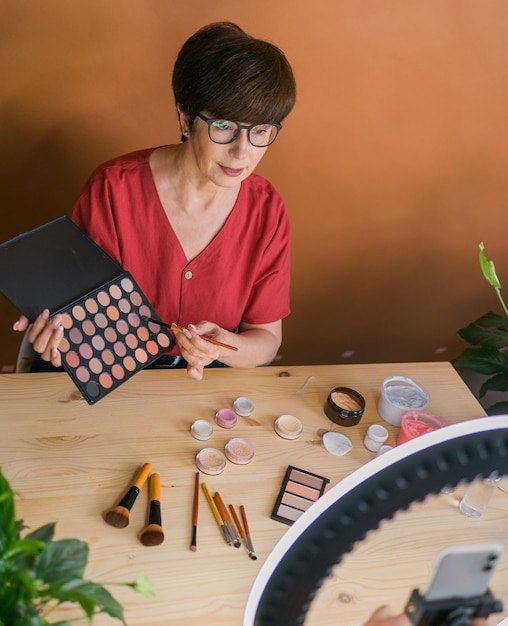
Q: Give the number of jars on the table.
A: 11